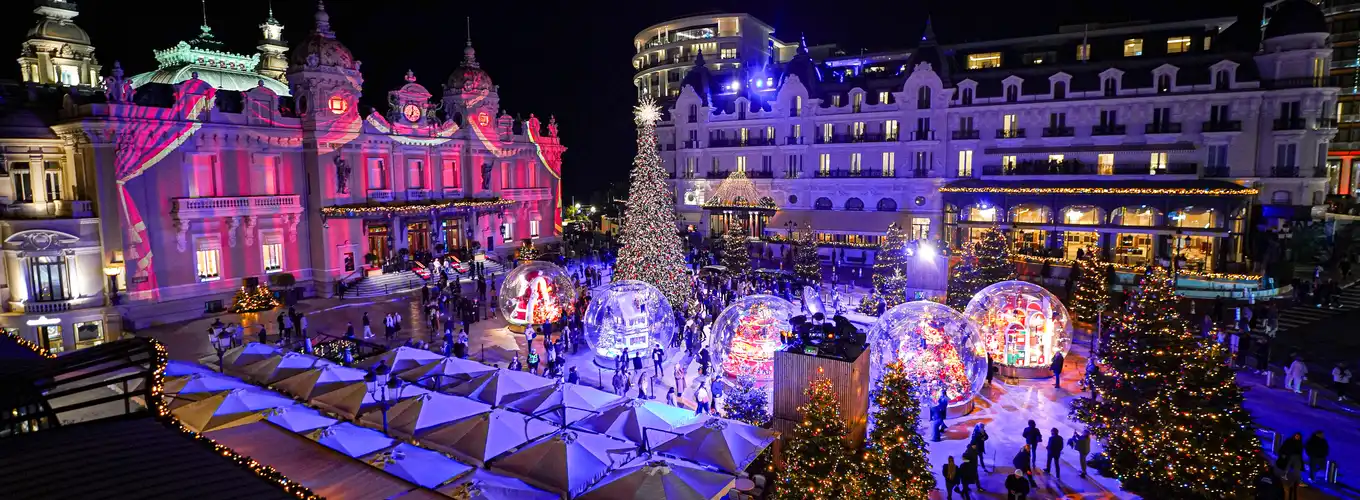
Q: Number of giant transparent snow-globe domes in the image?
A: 5